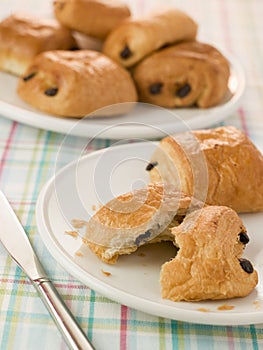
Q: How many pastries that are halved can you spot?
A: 1